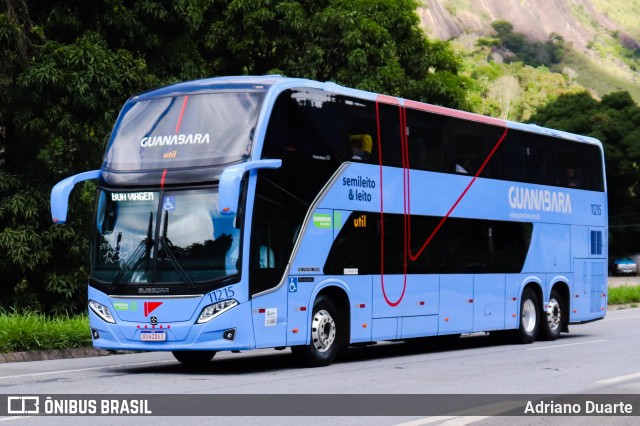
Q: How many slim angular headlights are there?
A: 2